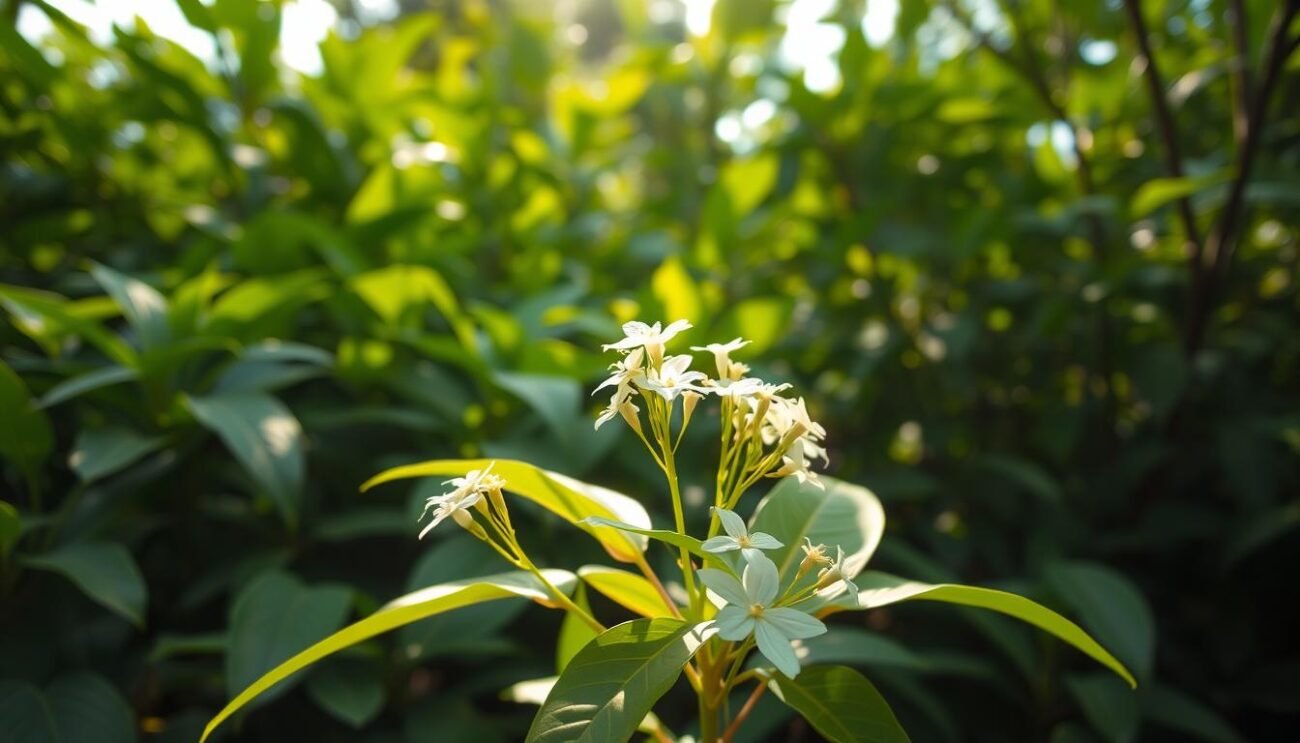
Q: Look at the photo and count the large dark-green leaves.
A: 2